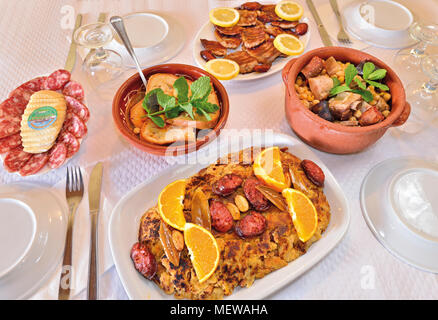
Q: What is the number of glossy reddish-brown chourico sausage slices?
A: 6